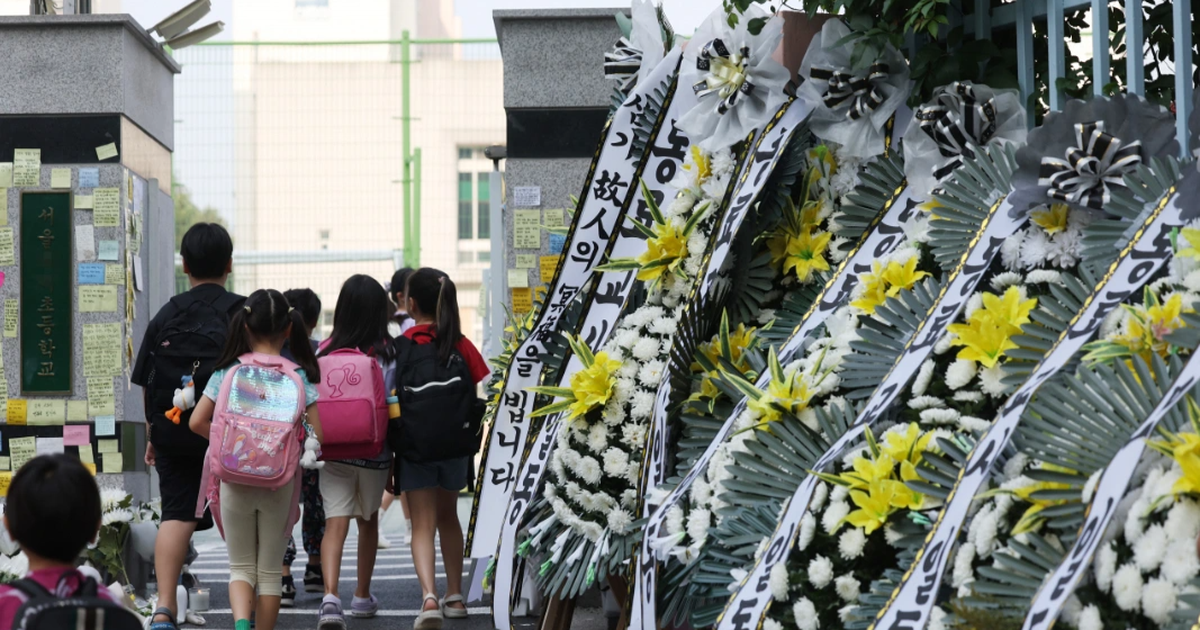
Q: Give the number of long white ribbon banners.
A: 7